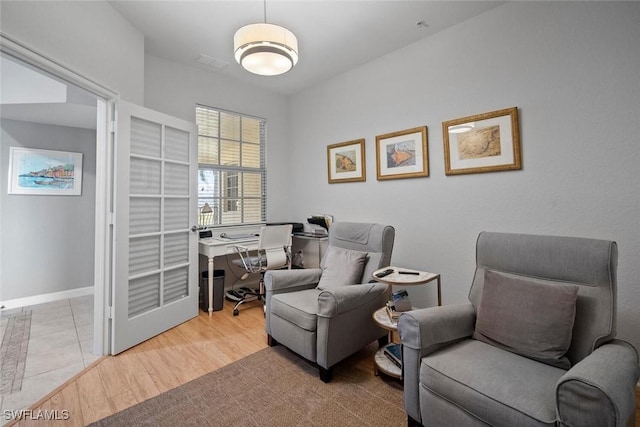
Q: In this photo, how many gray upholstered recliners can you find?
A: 2